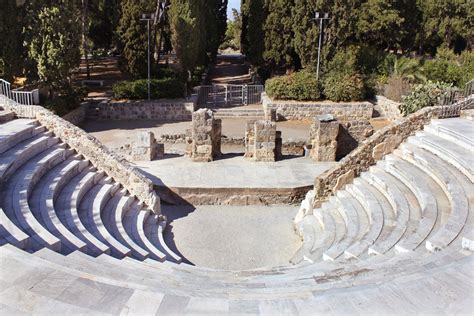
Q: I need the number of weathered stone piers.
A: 4